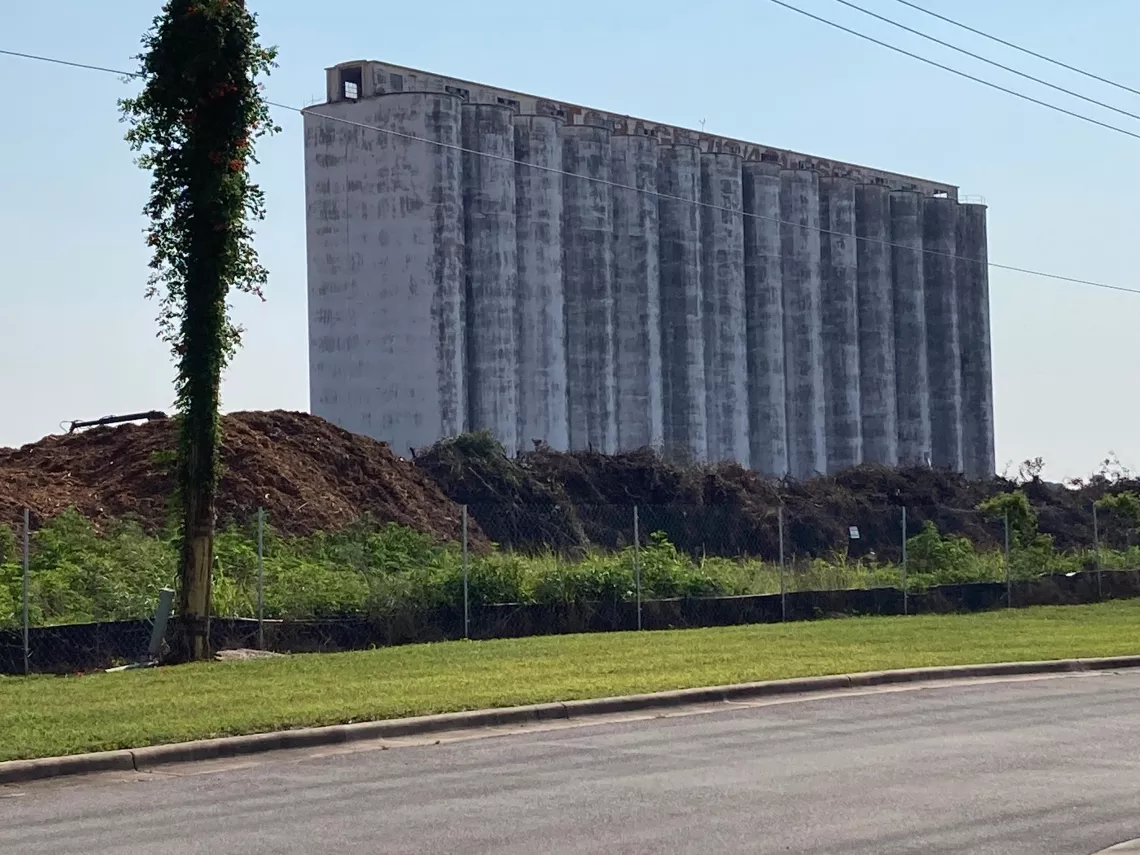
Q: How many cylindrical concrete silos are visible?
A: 14